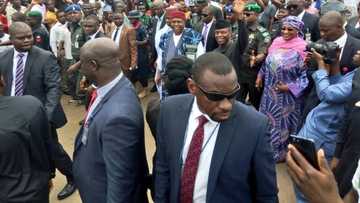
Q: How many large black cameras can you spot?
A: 1